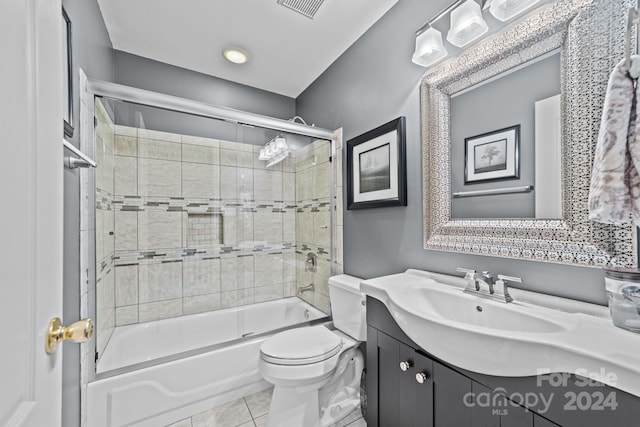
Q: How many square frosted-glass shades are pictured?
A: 3